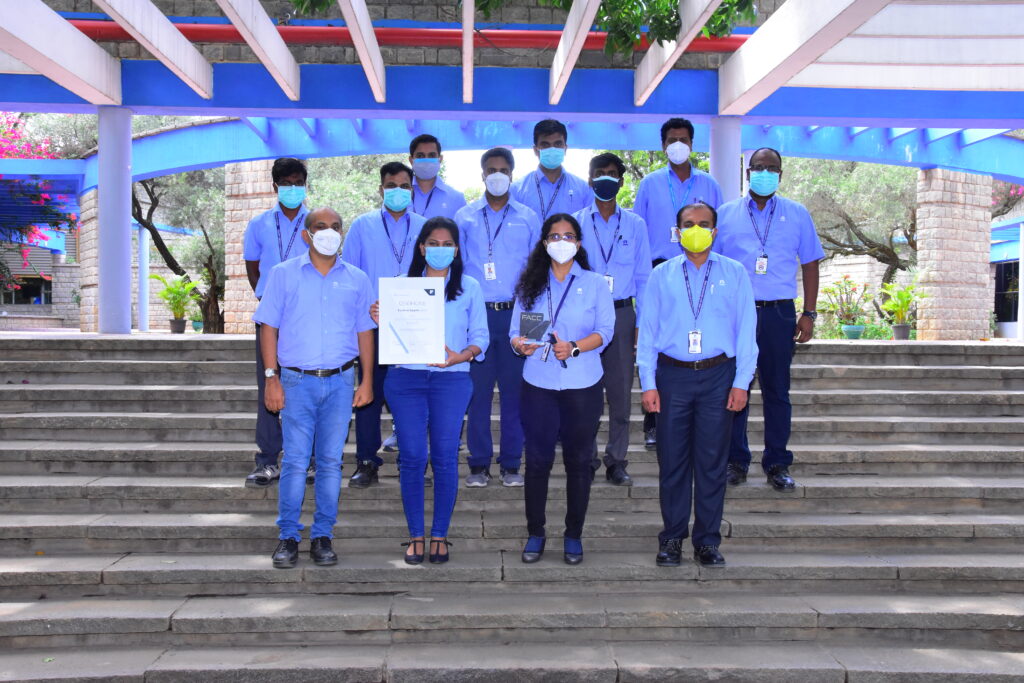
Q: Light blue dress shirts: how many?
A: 12